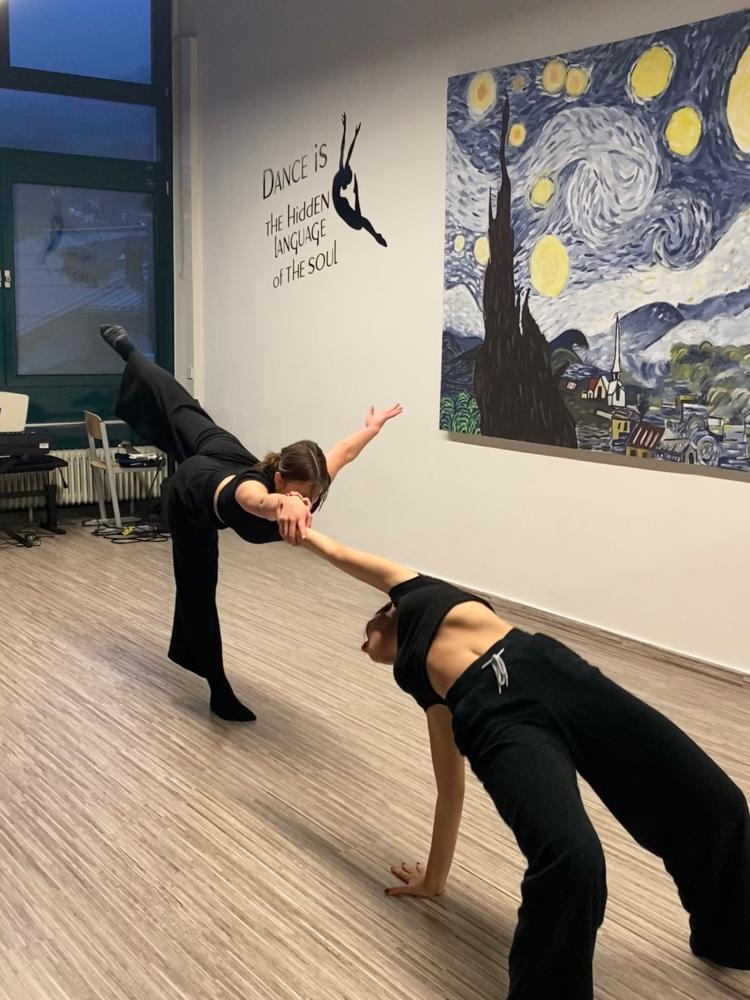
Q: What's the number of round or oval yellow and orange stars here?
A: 12